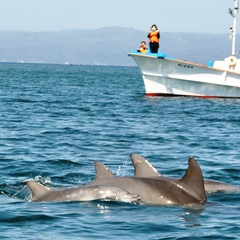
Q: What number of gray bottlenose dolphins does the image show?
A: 4